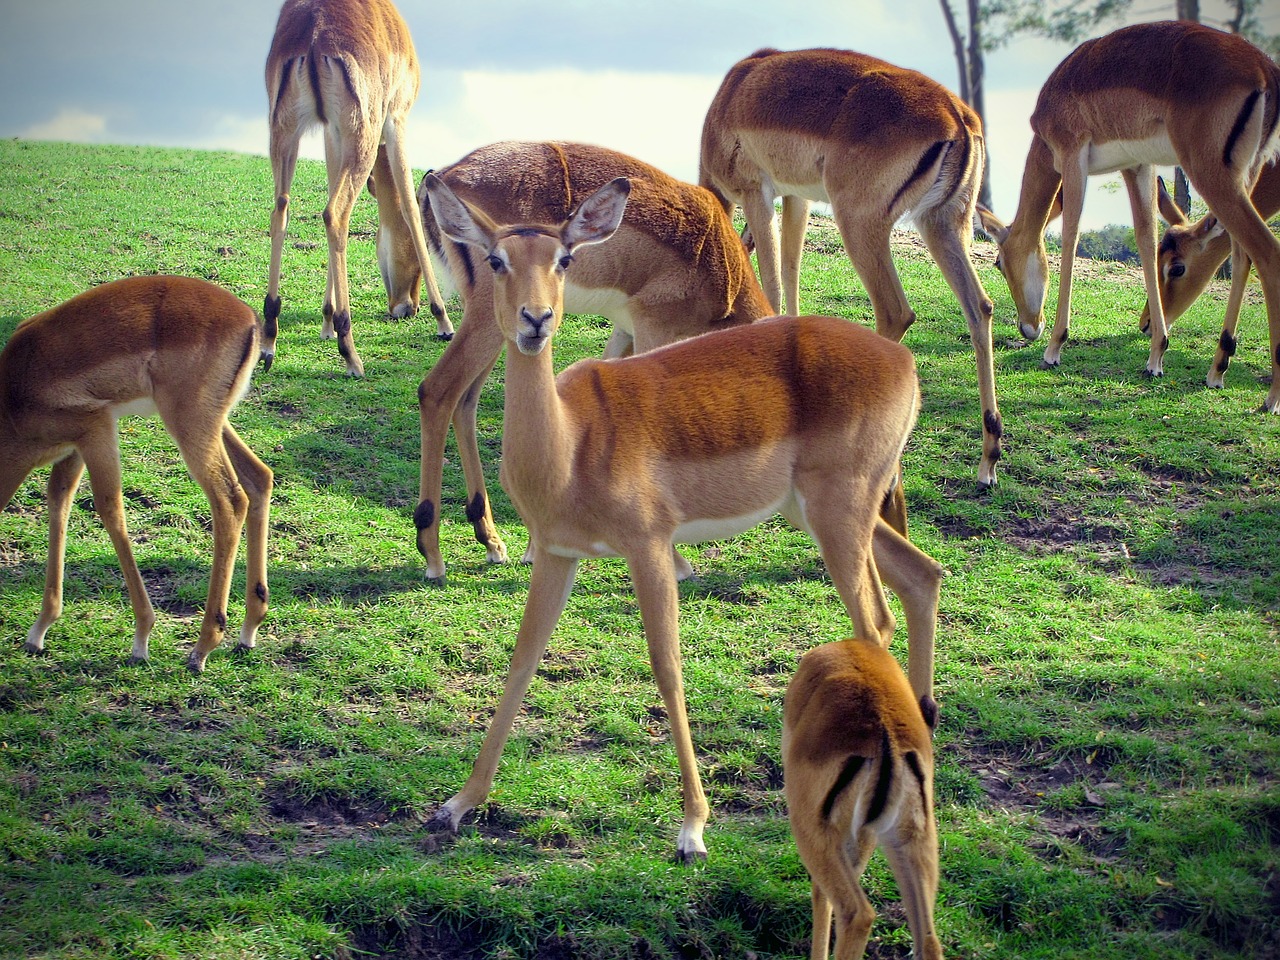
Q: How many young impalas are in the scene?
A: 2